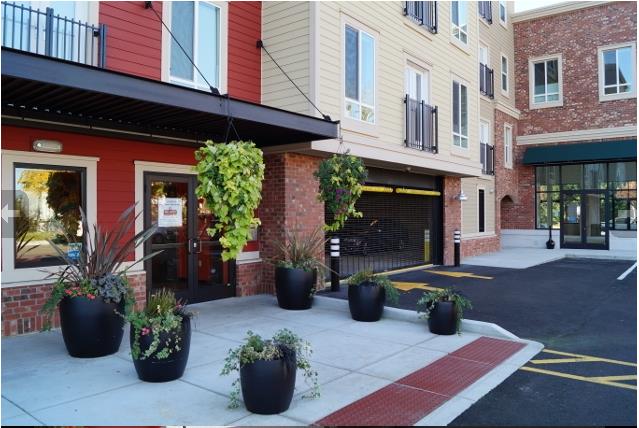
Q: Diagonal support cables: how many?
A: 2